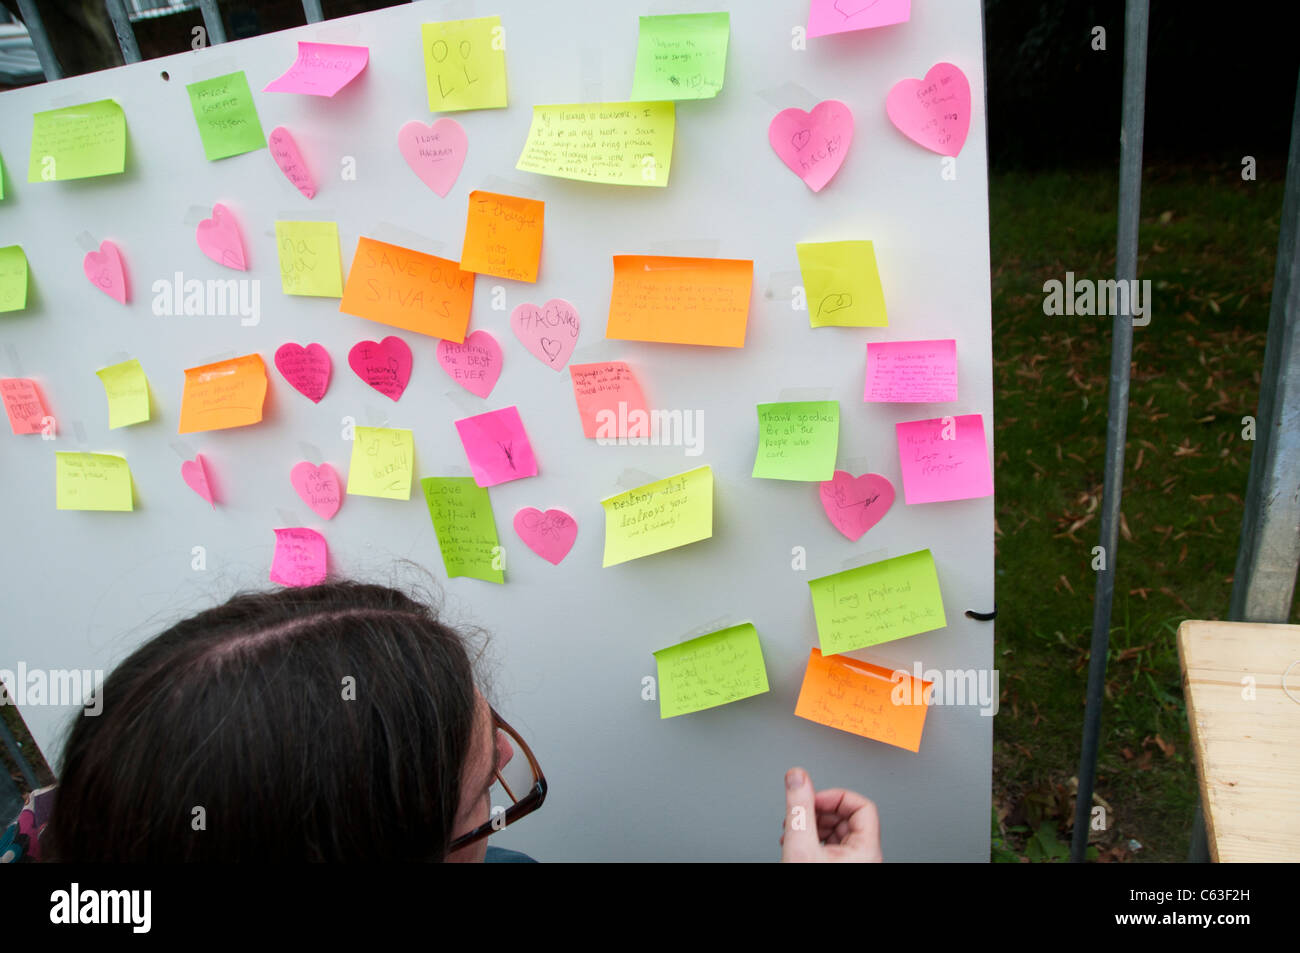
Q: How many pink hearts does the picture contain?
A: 14